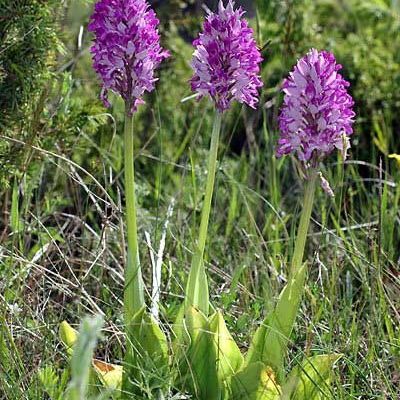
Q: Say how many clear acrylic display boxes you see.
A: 0